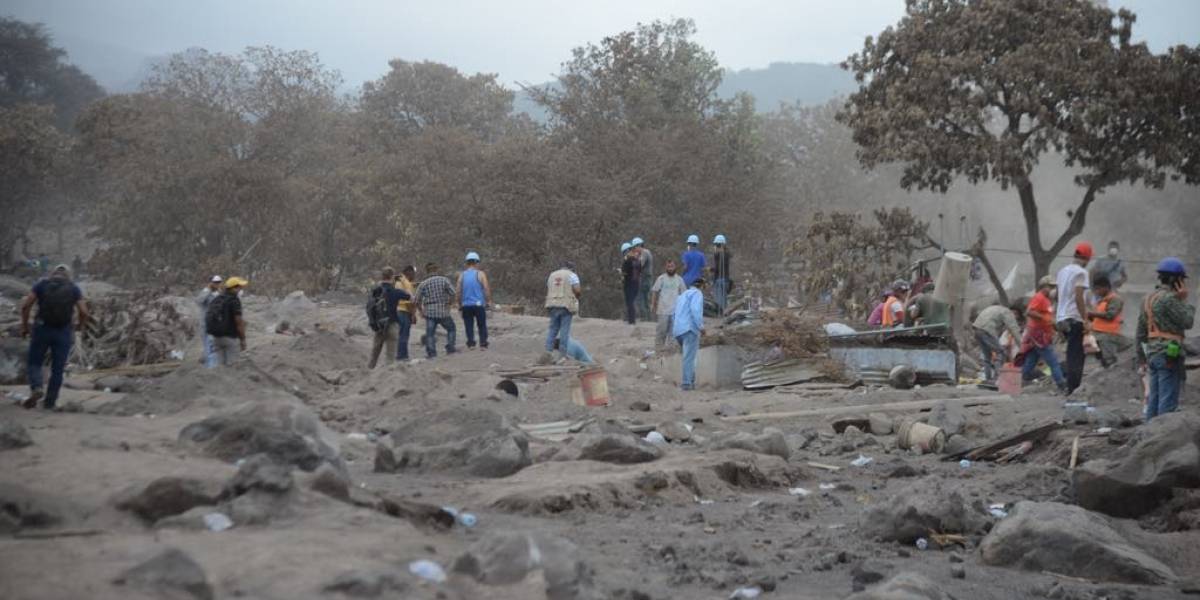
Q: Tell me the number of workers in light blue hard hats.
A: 5